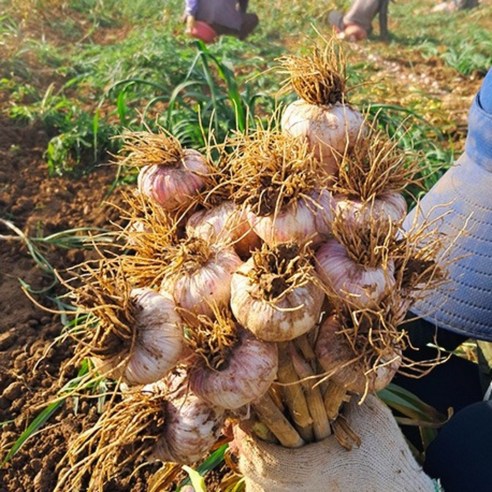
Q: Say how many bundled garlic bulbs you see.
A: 12